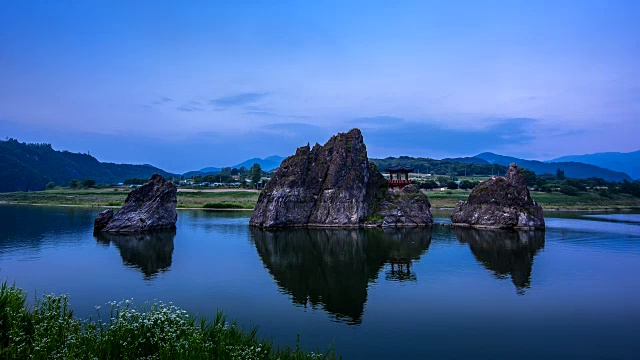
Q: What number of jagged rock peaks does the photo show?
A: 3